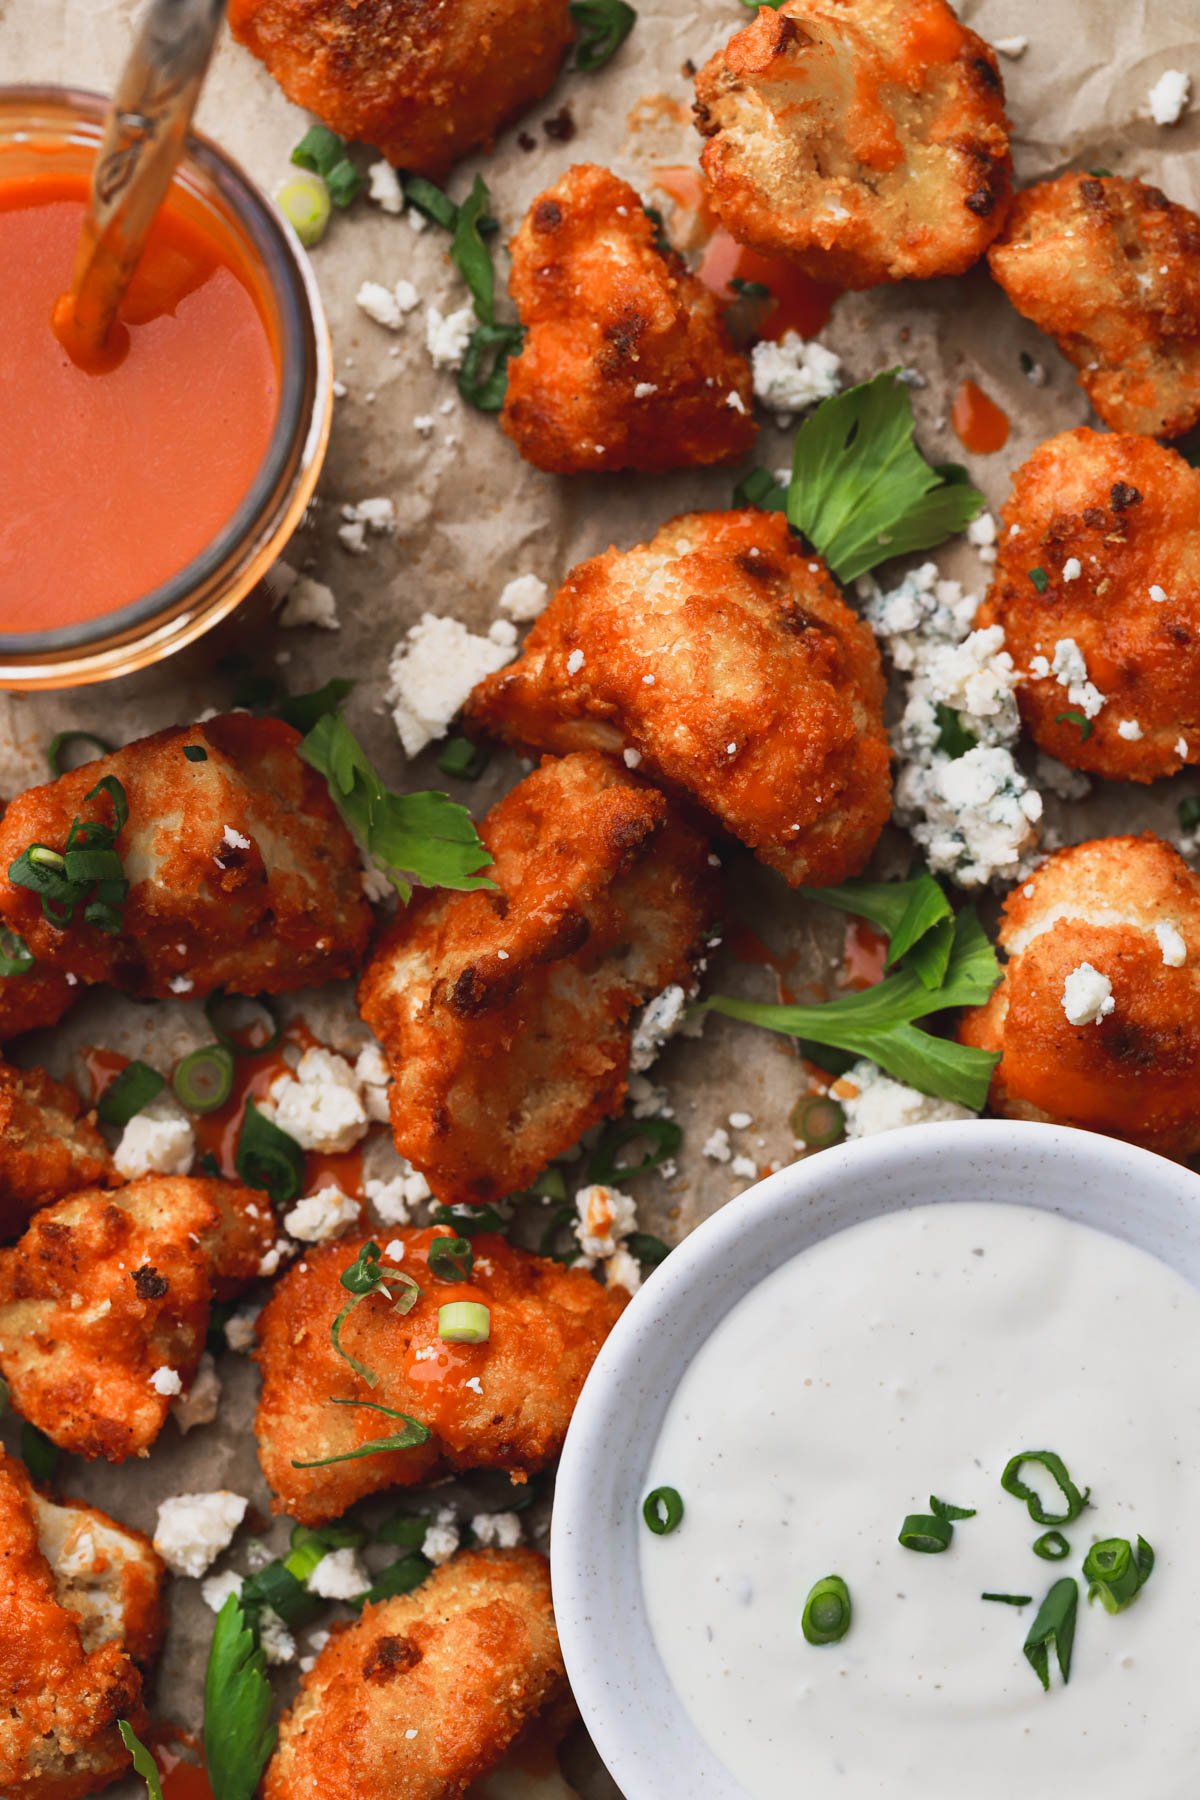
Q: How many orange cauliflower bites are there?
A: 15